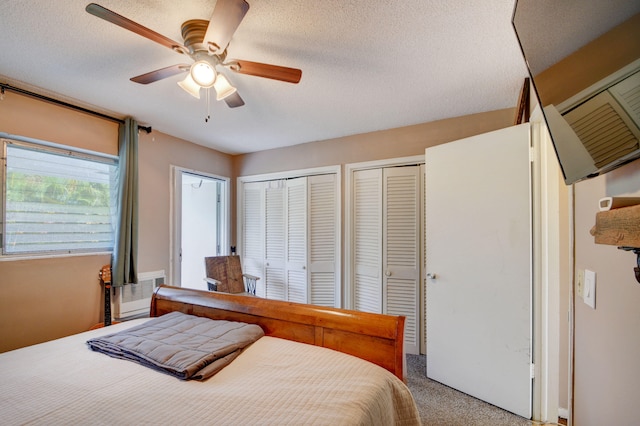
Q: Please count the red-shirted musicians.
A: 0